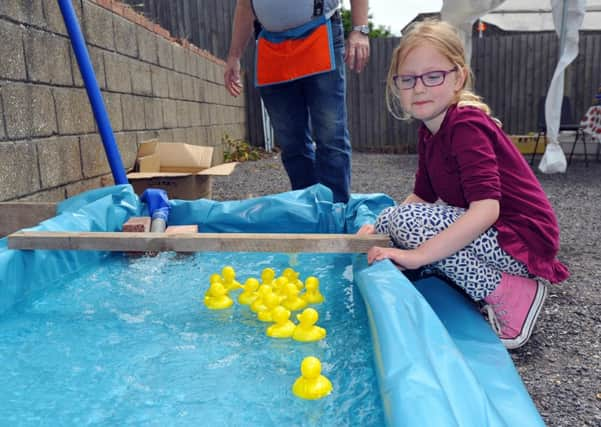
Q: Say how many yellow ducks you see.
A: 14